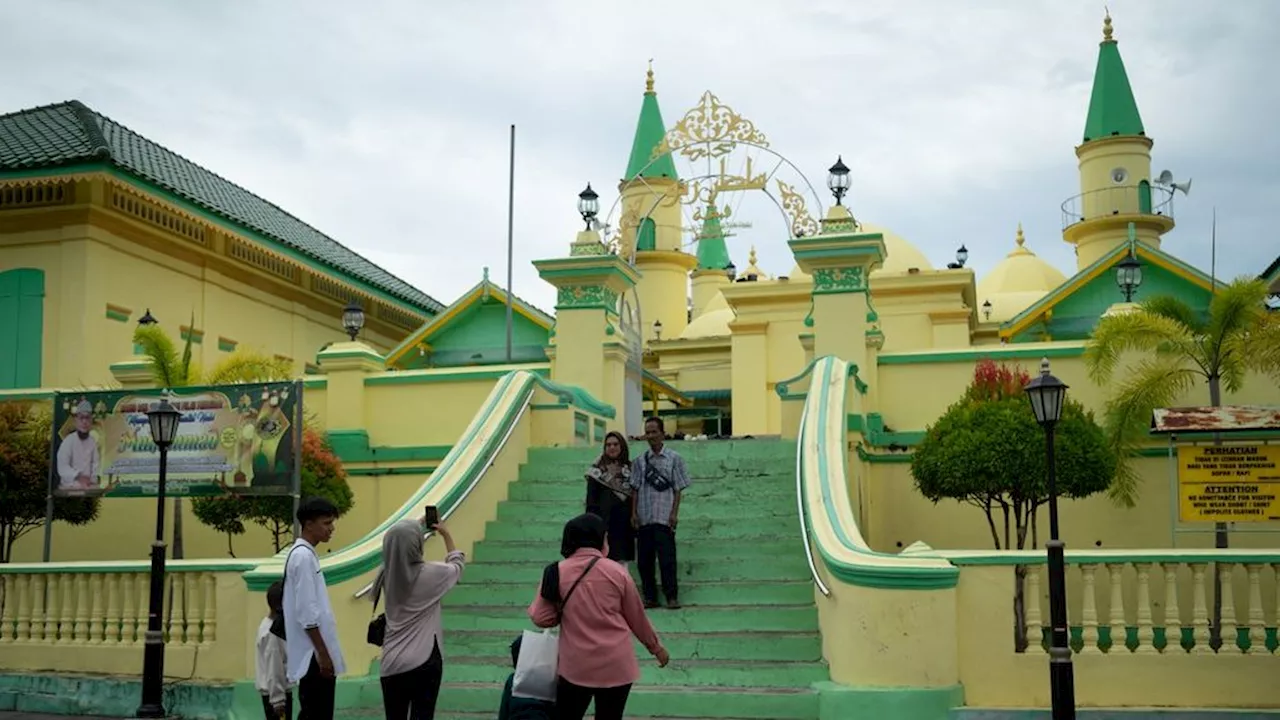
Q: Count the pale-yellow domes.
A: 3